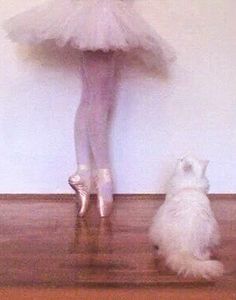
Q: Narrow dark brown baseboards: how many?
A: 1